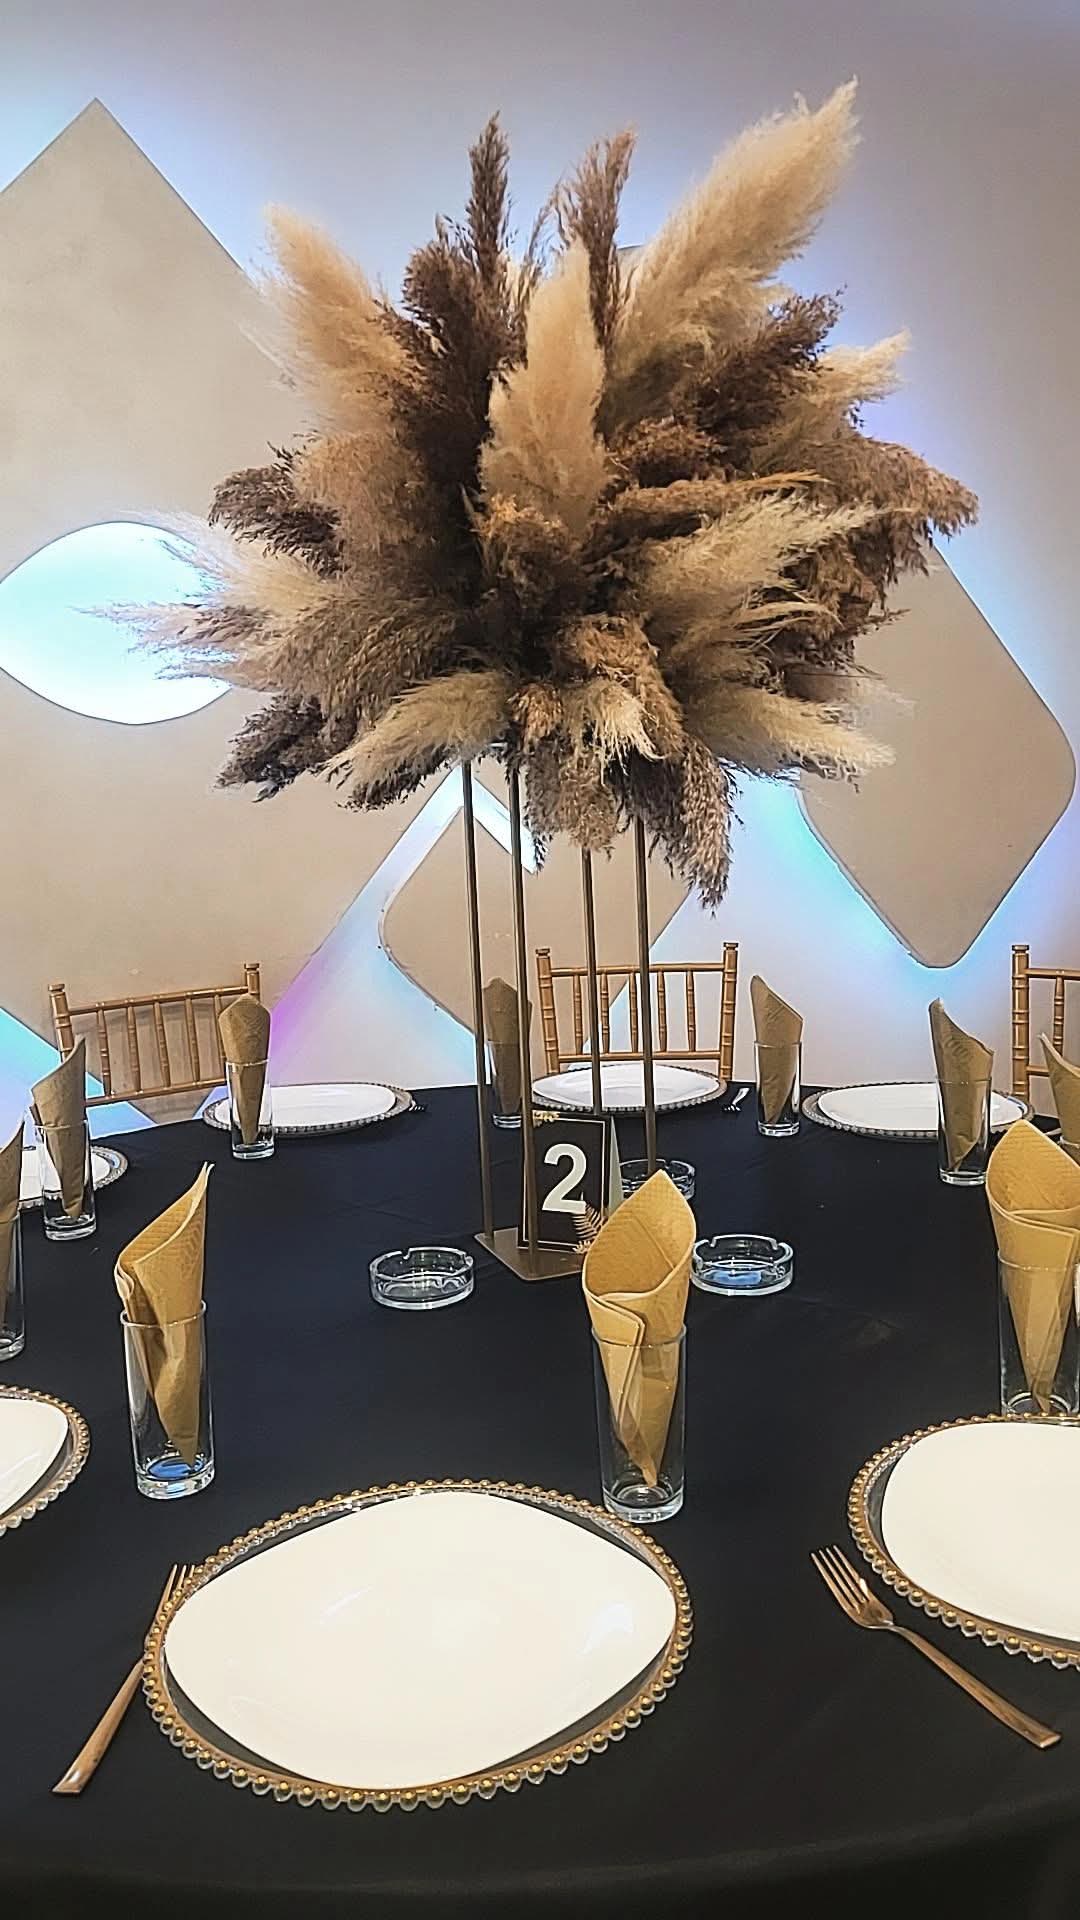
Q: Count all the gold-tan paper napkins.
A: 10